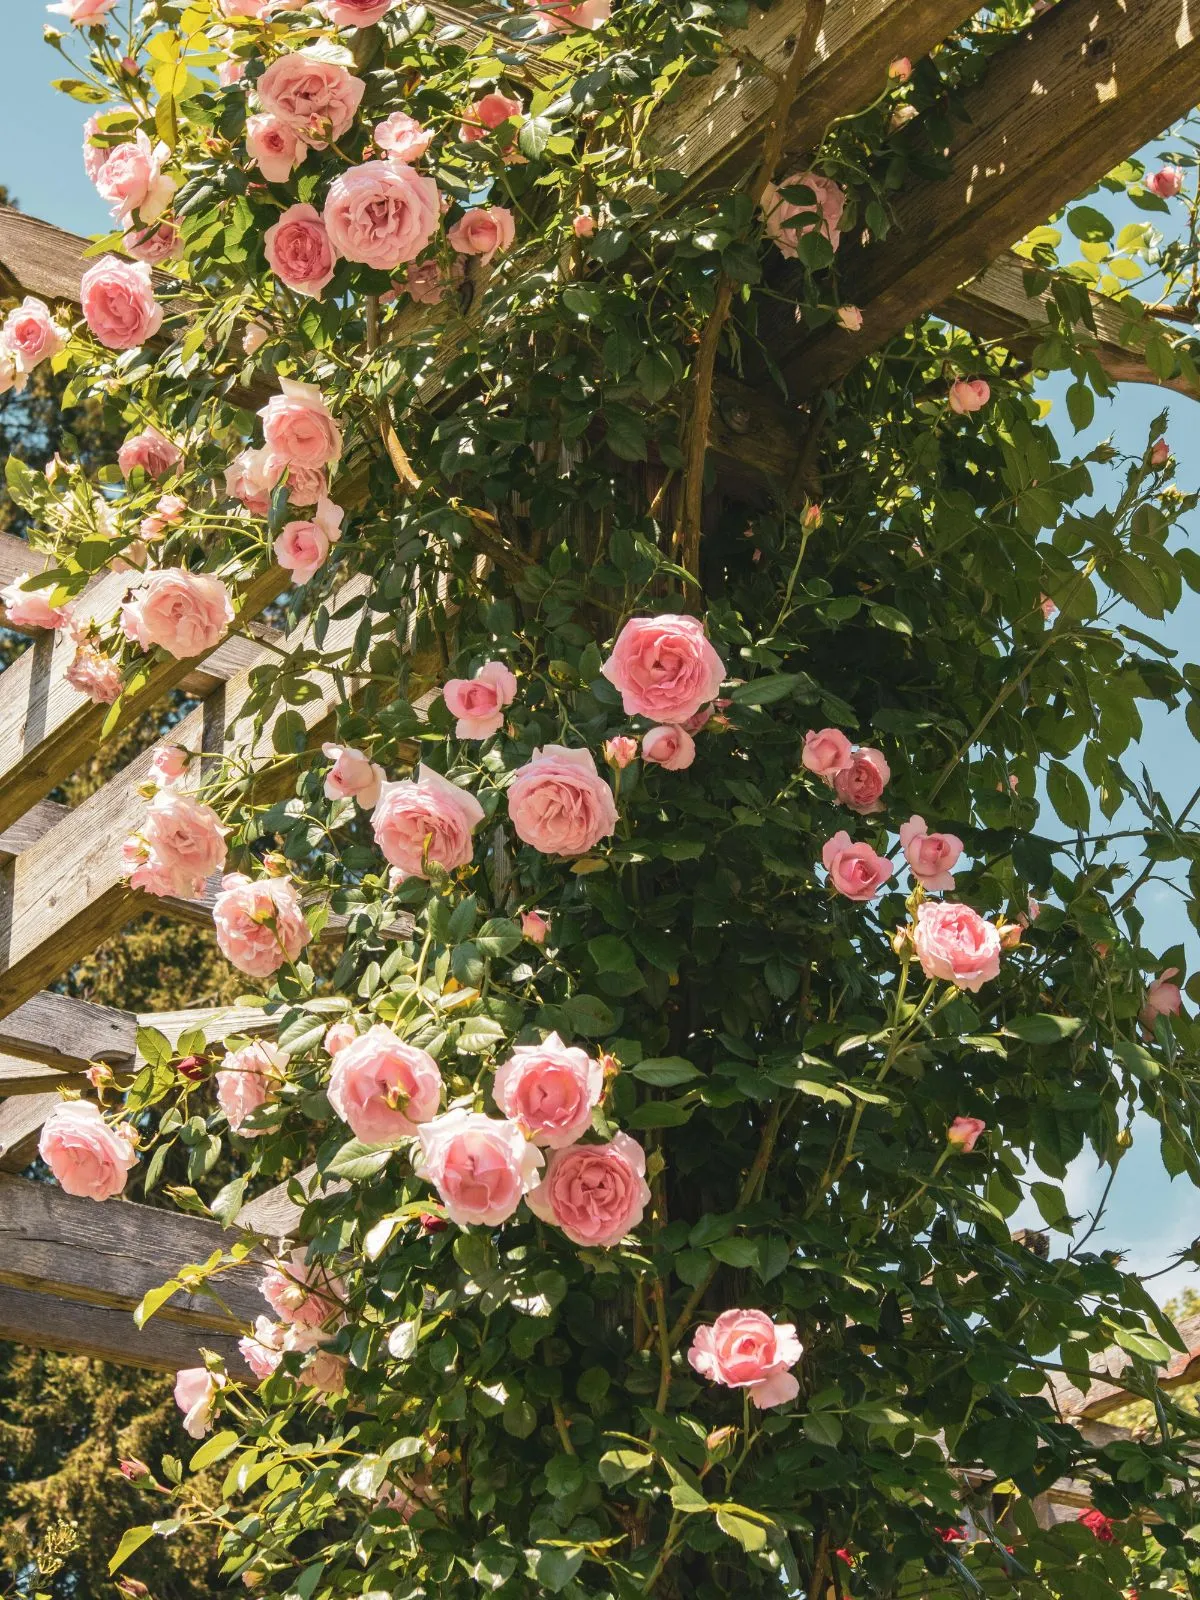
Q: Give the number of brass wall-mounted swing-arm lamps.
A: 0